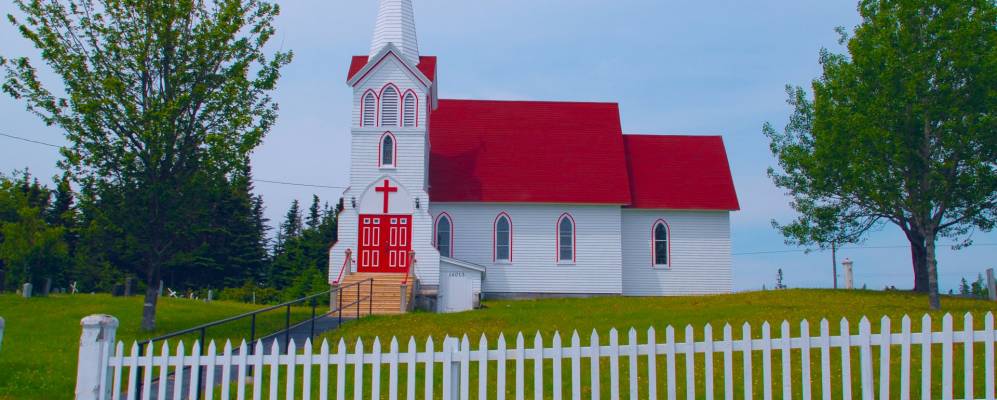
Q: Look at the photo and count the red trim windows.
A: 8